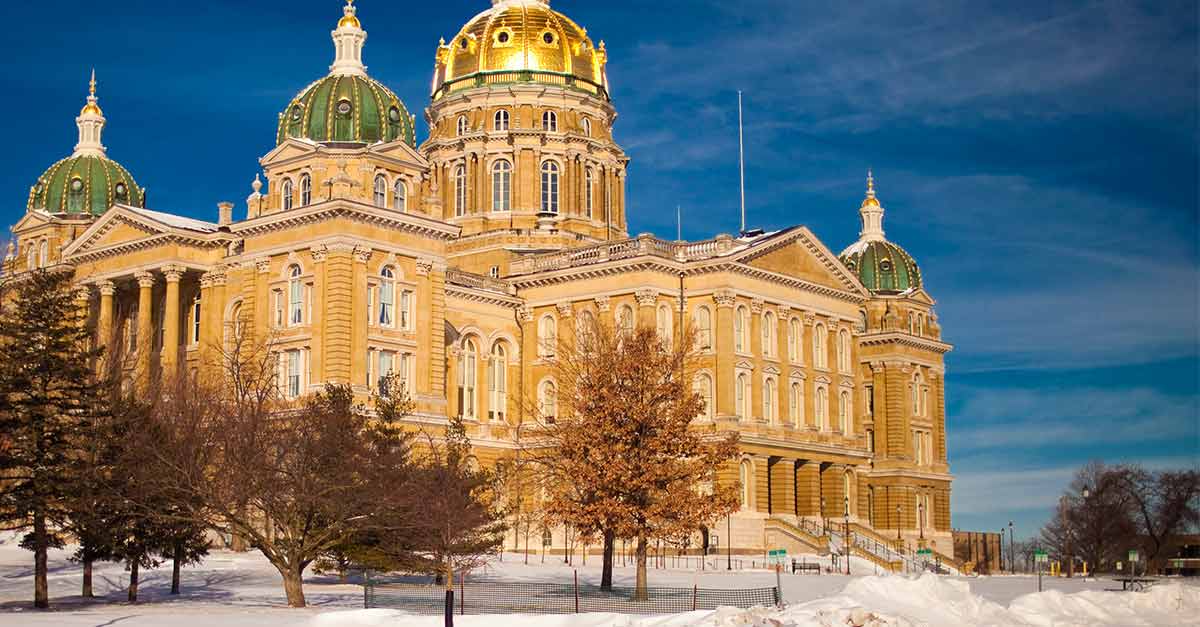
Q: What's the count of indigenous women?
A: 0